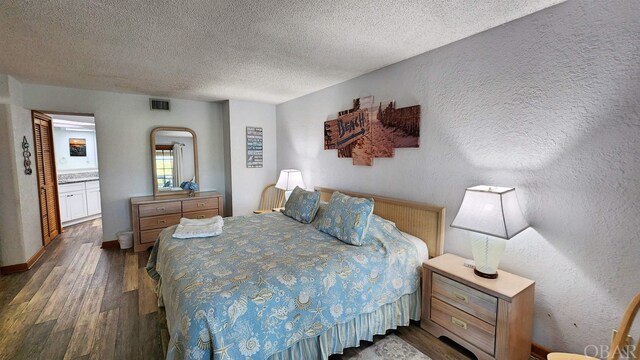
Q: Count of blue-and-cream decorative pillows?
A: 2